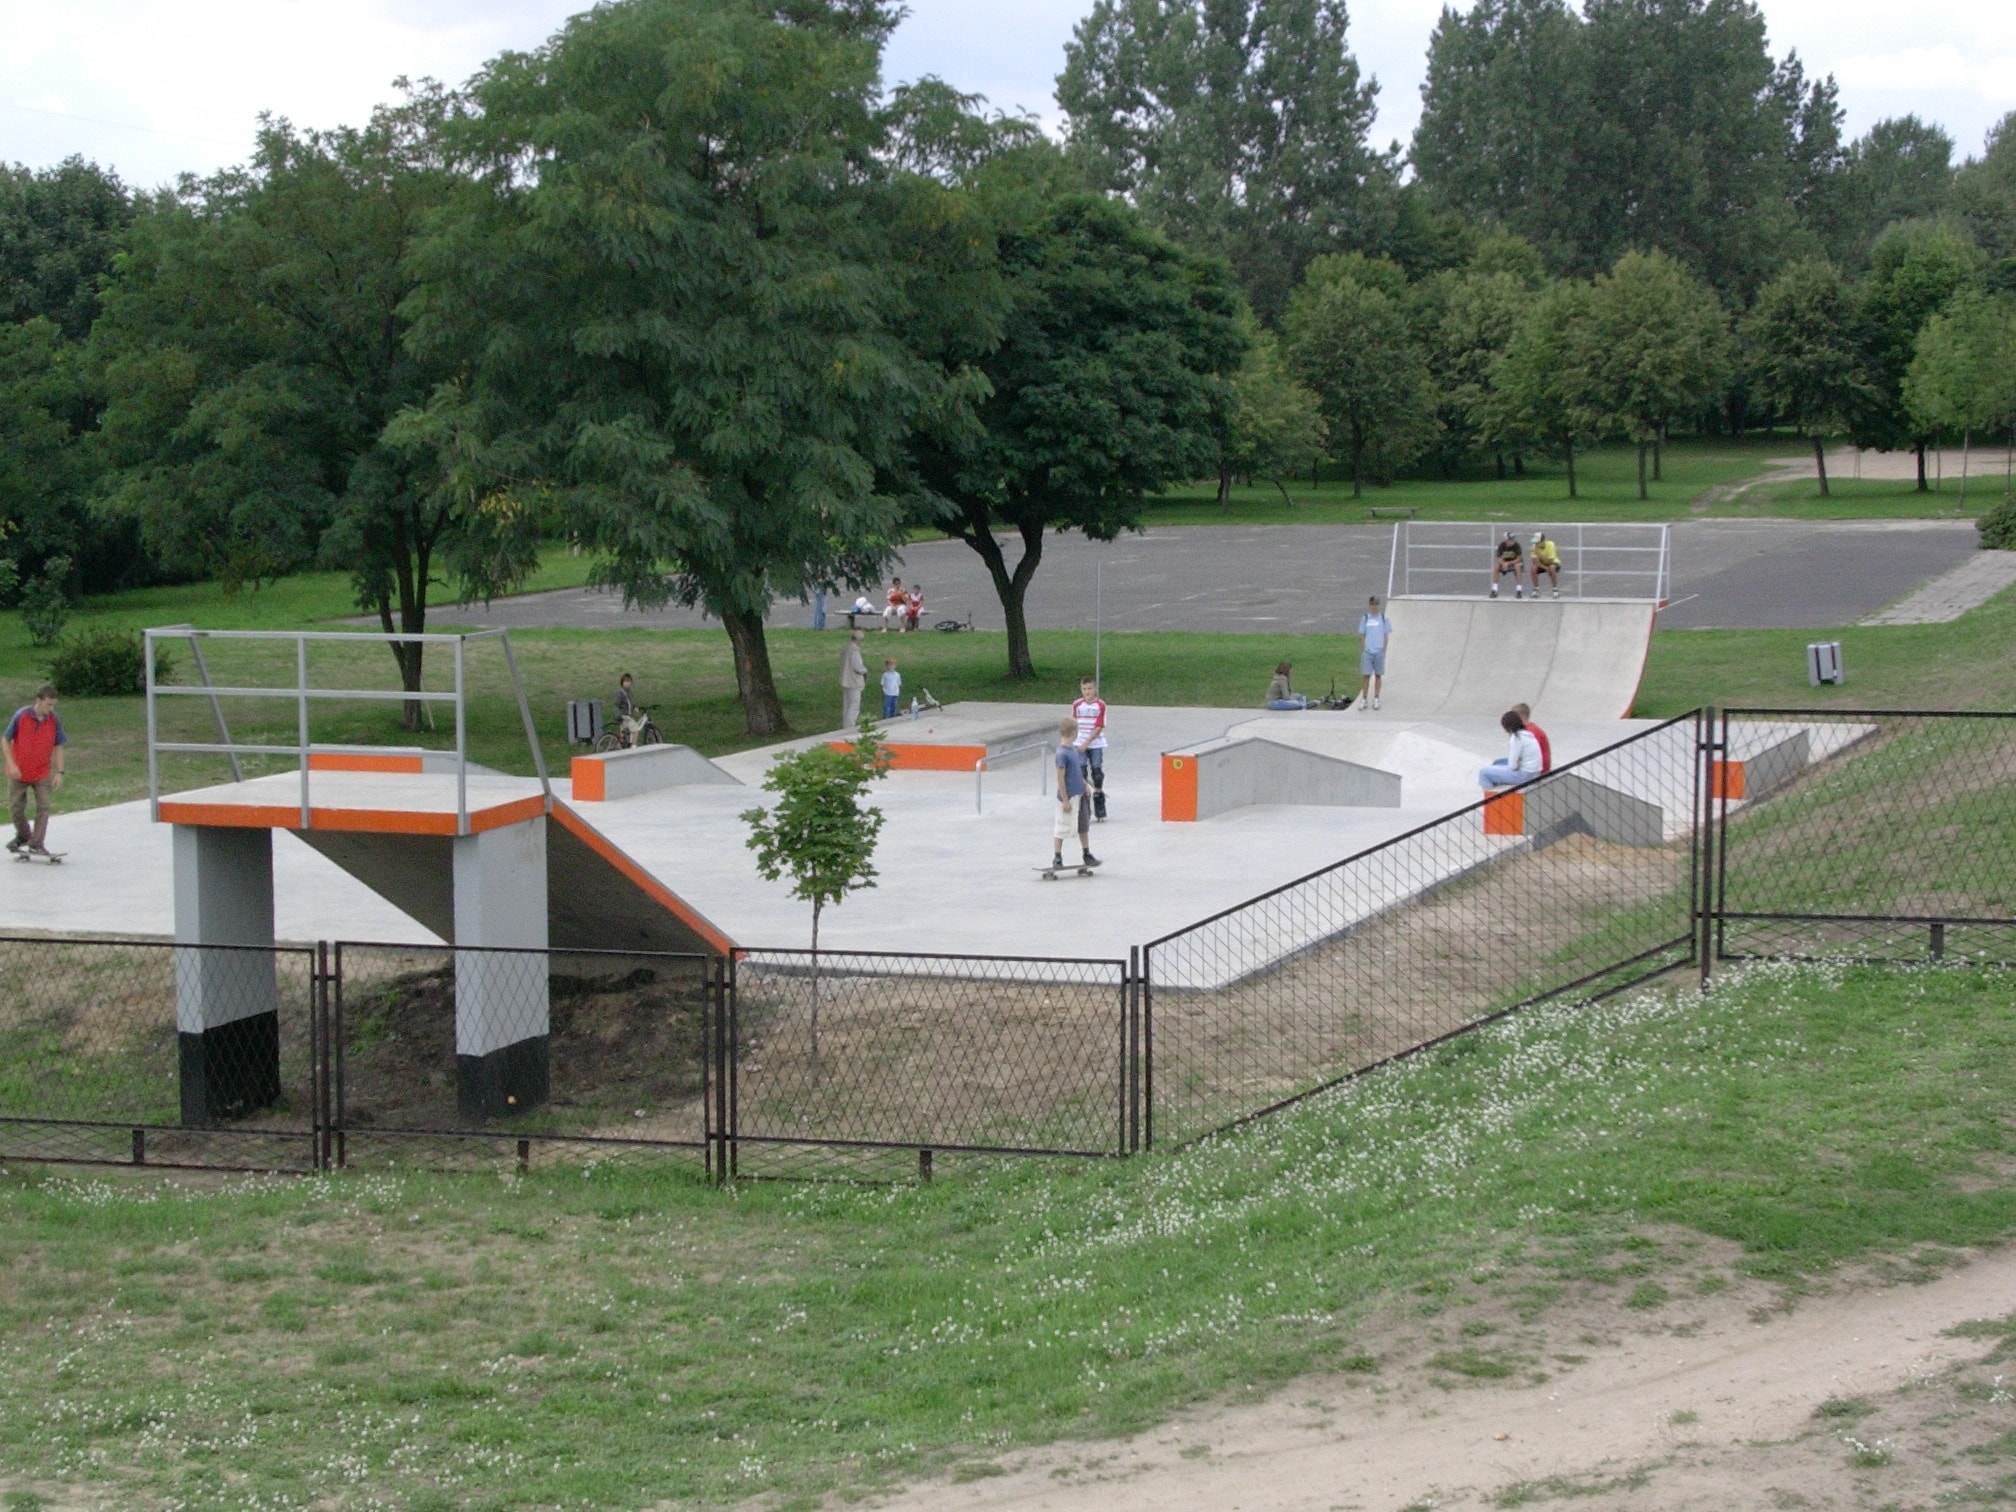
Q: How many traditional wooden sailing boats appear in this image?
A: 0